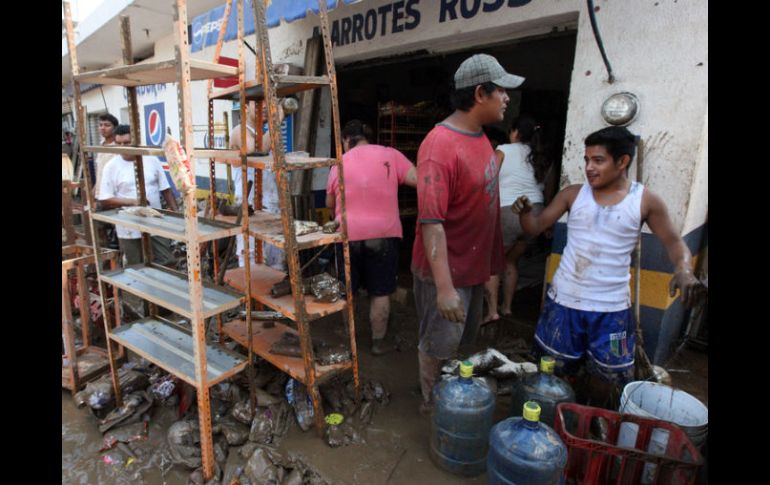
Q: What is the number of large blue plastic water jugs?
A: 3